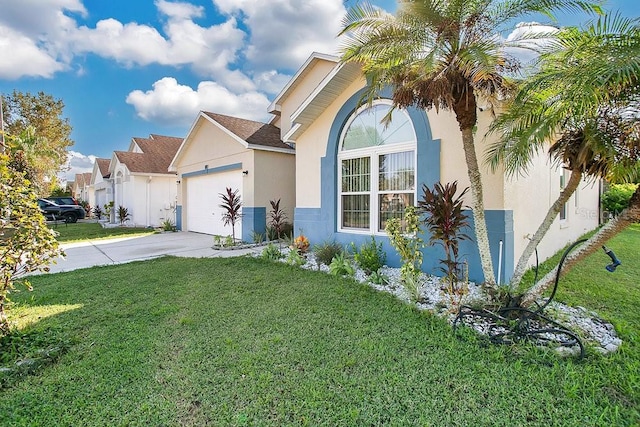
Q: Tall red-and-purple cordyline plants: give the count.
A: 3